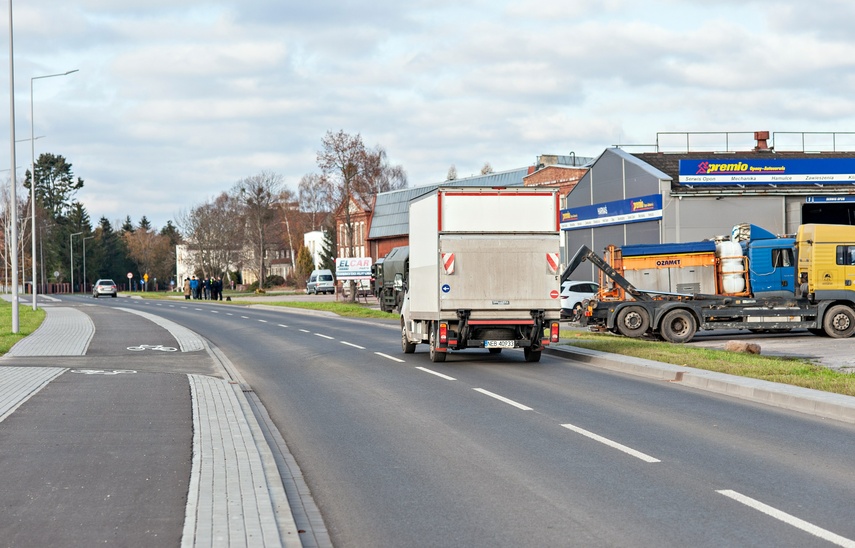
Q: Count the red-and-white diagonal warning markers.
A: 2